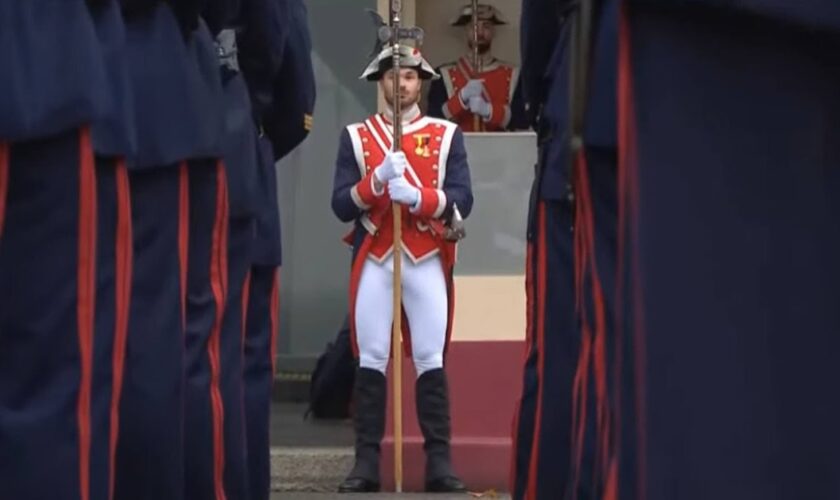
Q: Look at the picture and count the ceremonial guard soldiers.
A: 2